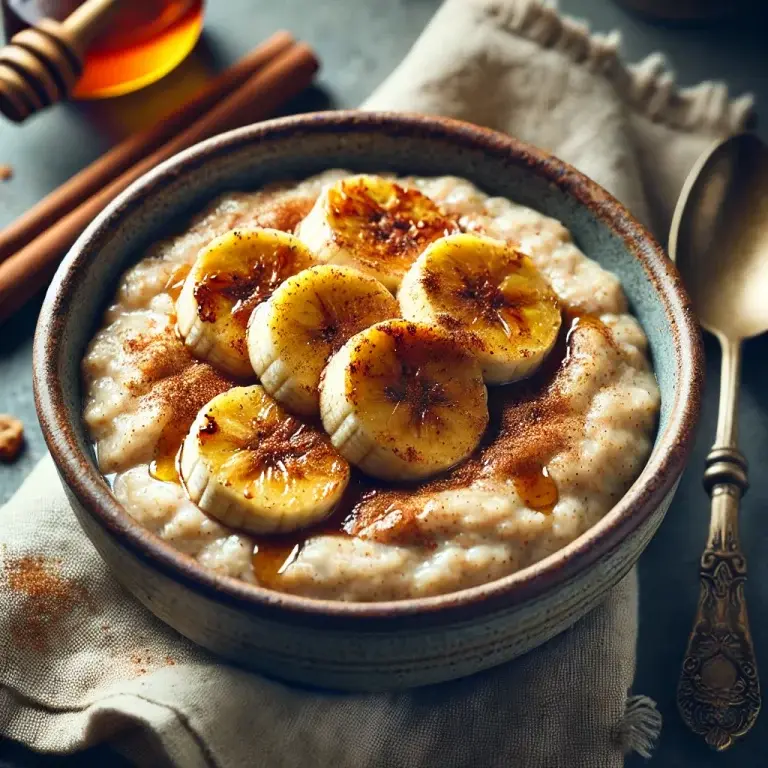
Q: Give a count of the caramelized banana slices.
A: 6